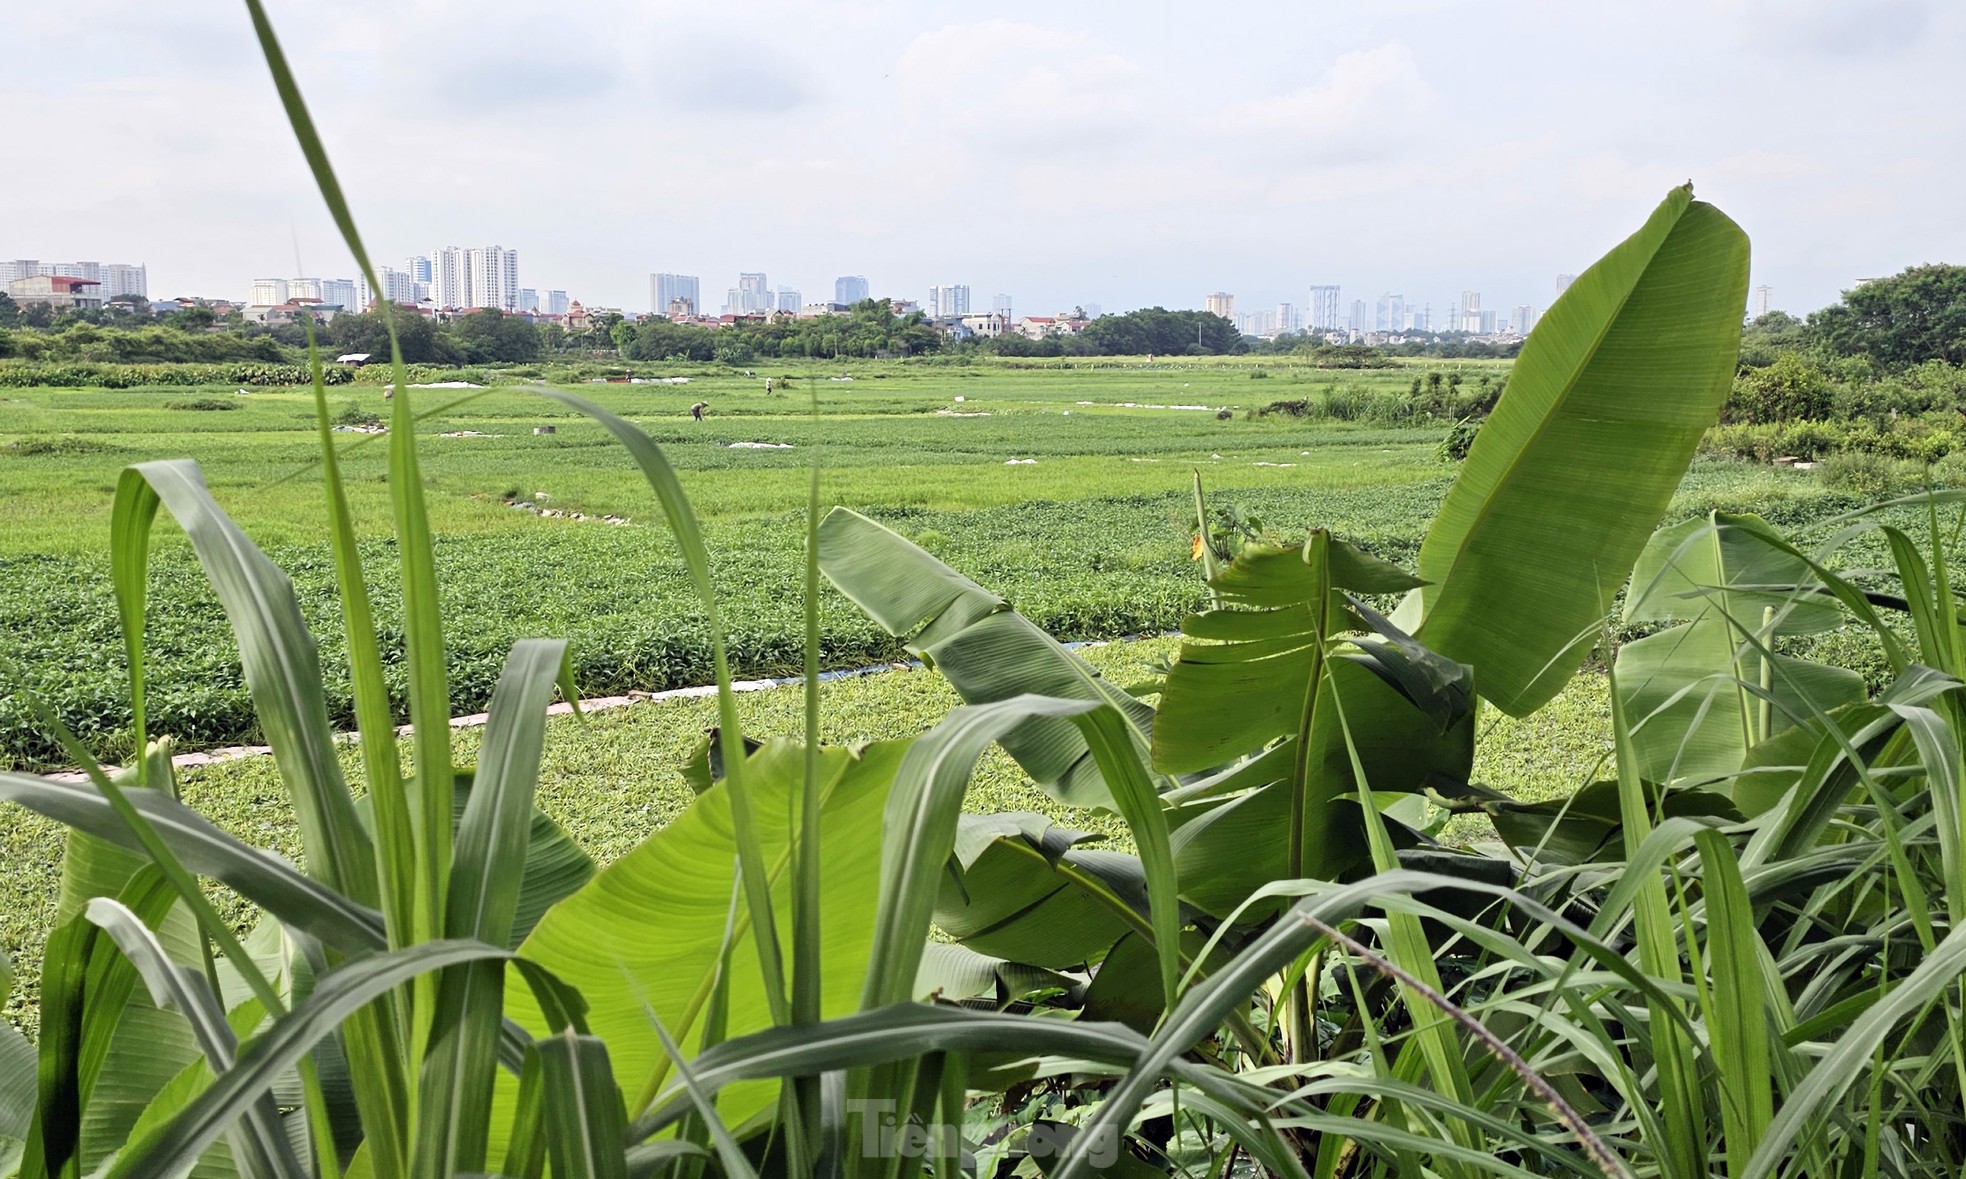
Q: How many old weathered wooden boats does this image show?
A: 0